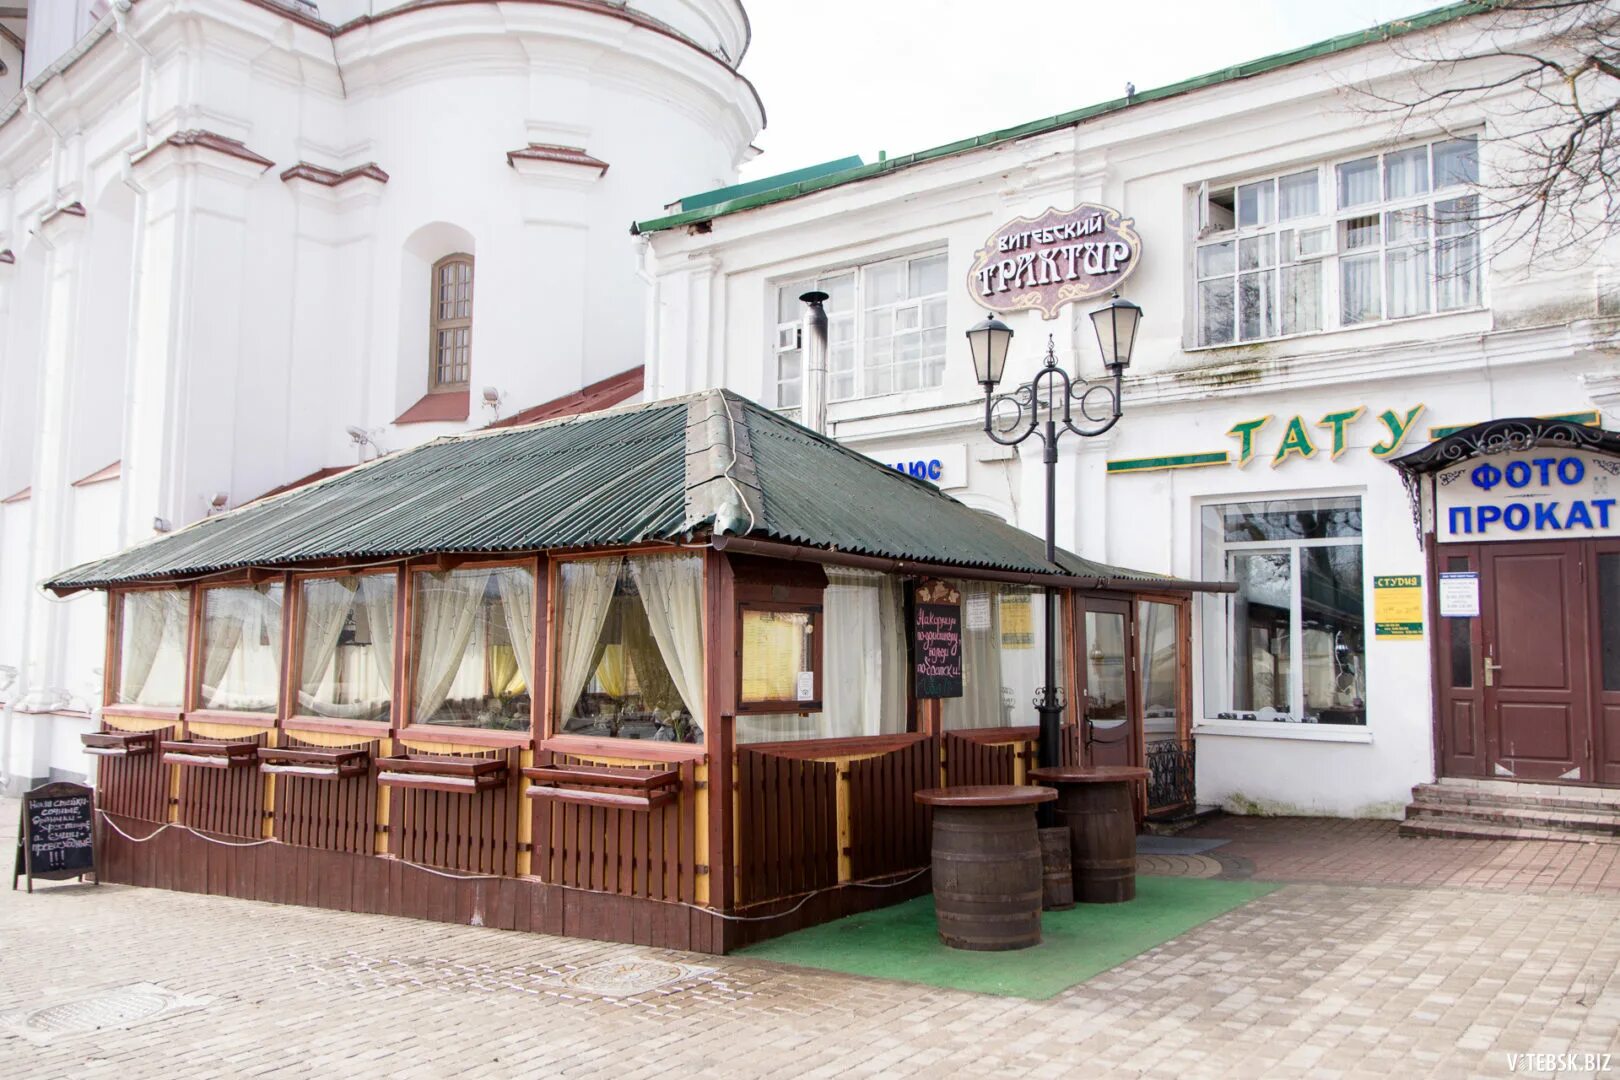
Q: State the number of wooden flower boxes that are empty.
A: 5